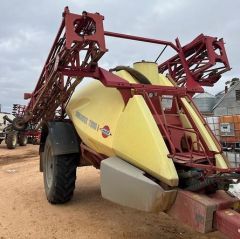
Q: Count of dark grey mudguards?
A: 1